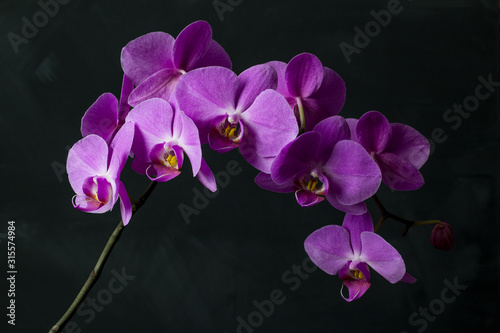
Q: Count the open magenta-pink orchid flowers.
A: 9